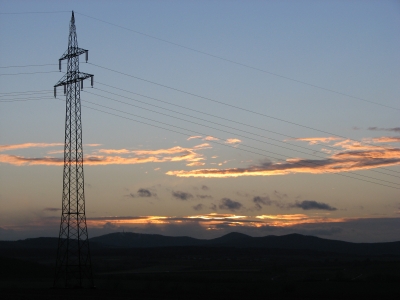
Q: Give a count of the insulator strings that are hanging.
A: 6